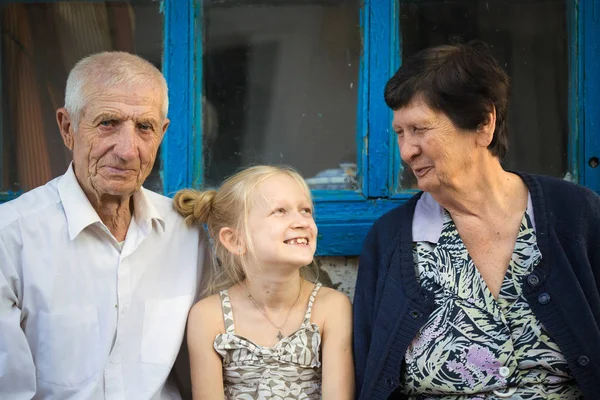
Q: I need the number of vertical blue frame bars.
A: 3